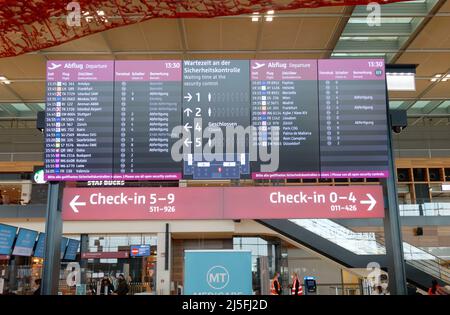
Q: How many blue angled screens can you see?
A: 5